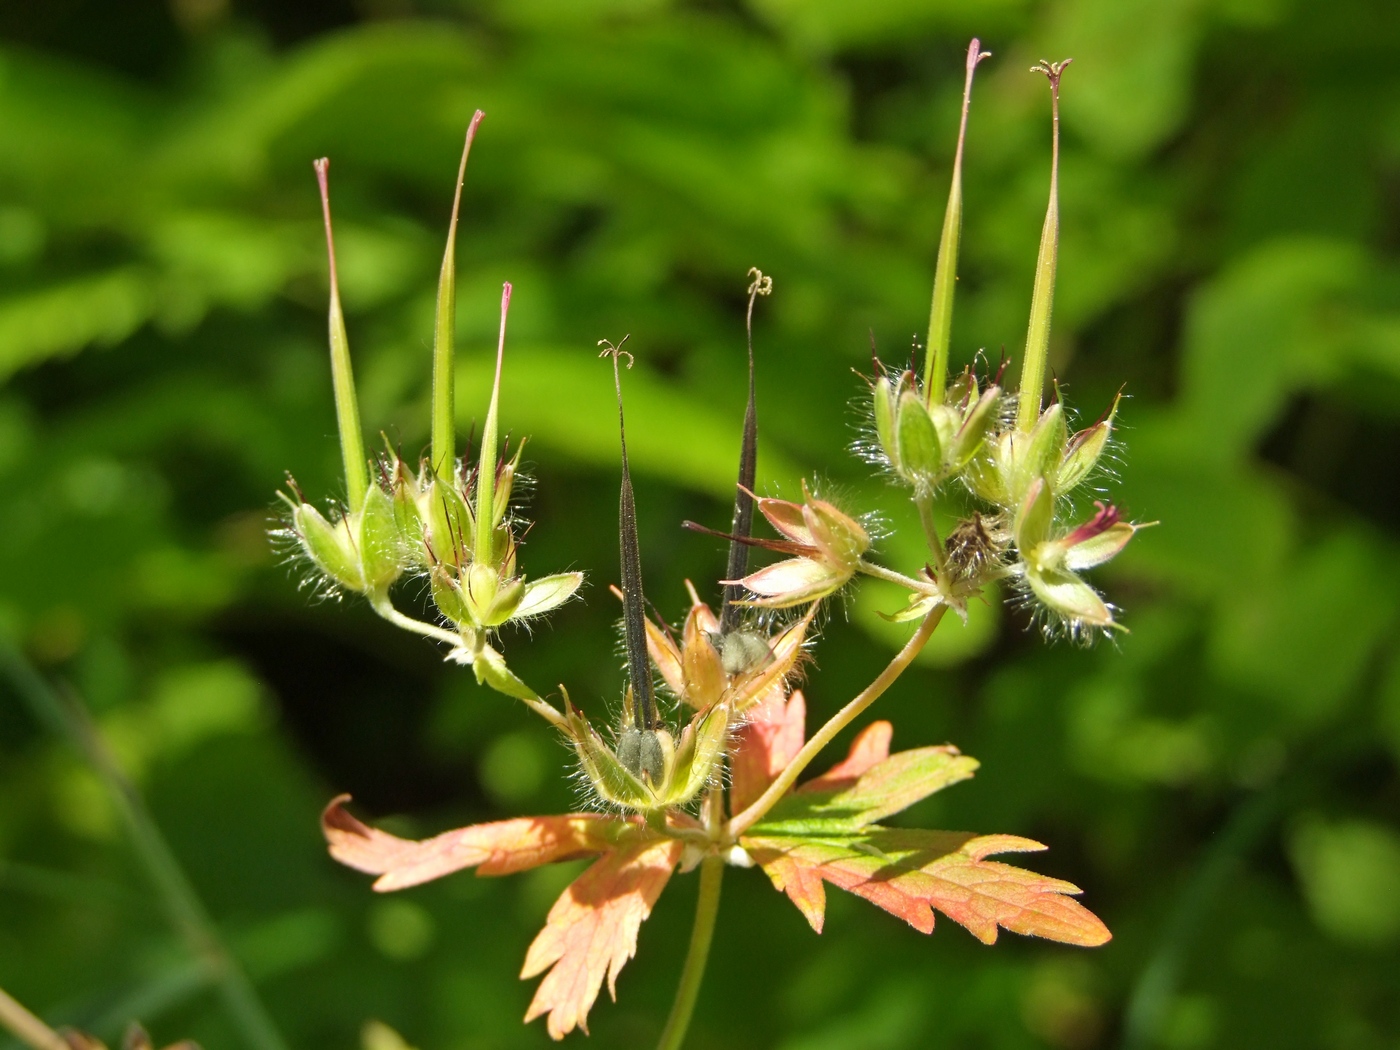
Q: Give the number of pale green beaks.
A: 5